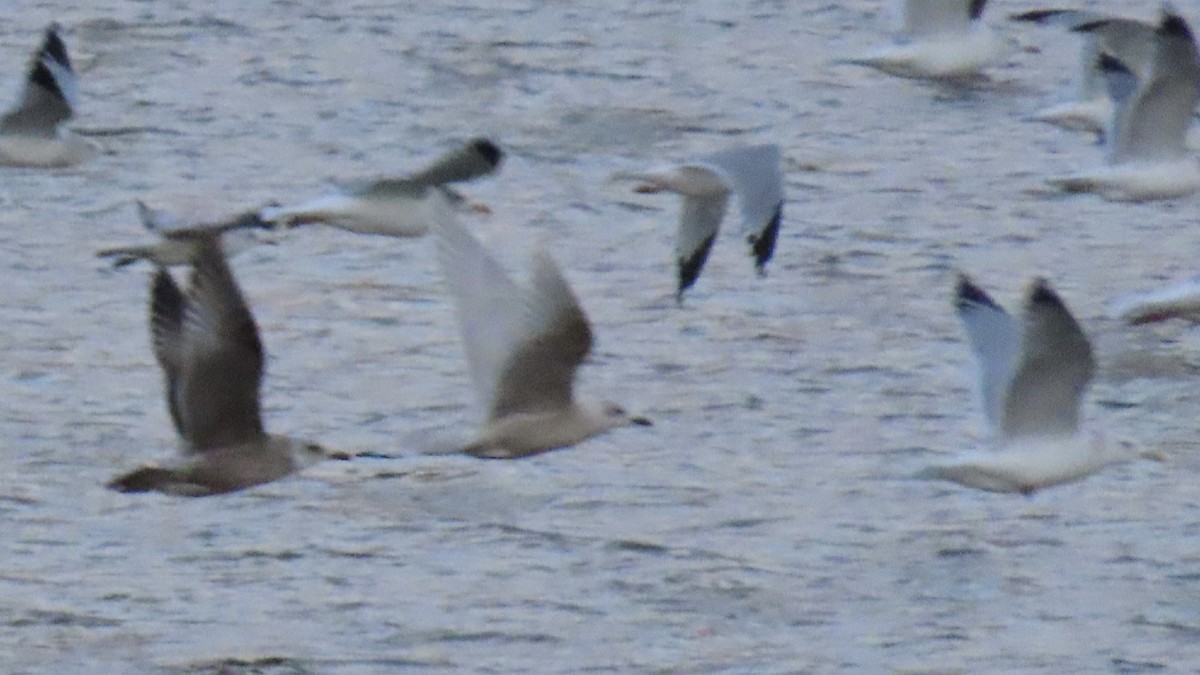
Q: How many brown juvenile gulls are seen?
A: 2